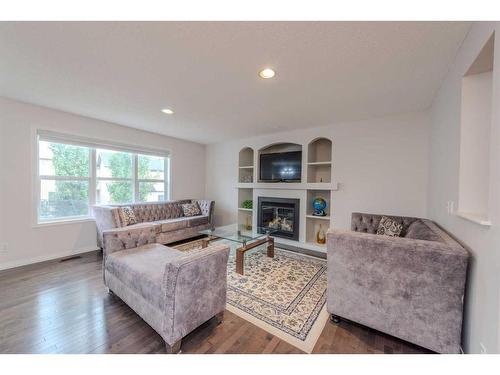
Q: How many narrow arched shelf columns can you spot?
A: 2